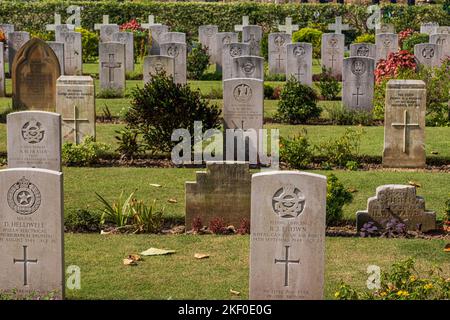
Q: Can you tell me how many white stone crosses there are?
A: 6